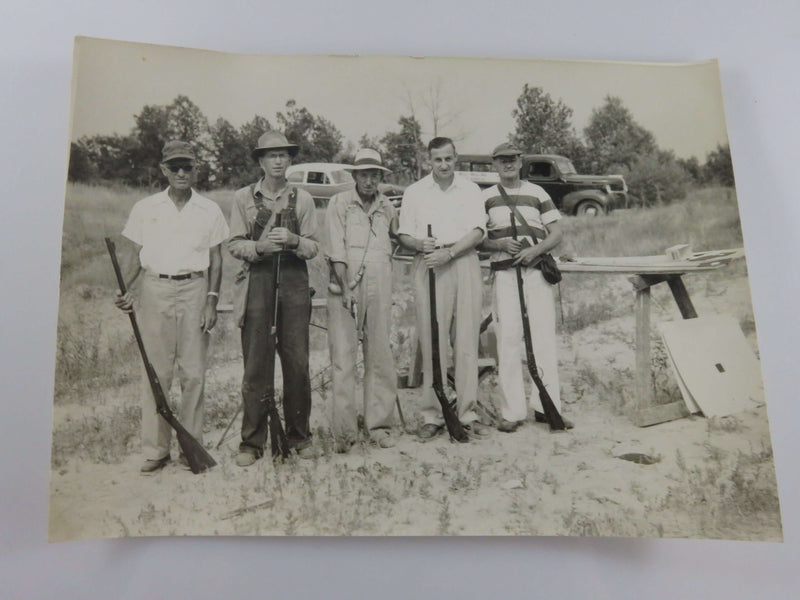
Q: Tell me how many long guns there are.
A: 4